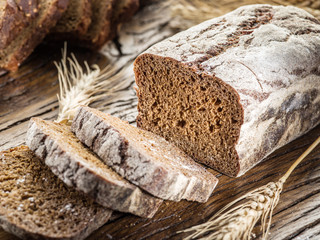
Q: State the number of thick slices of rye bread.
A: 3